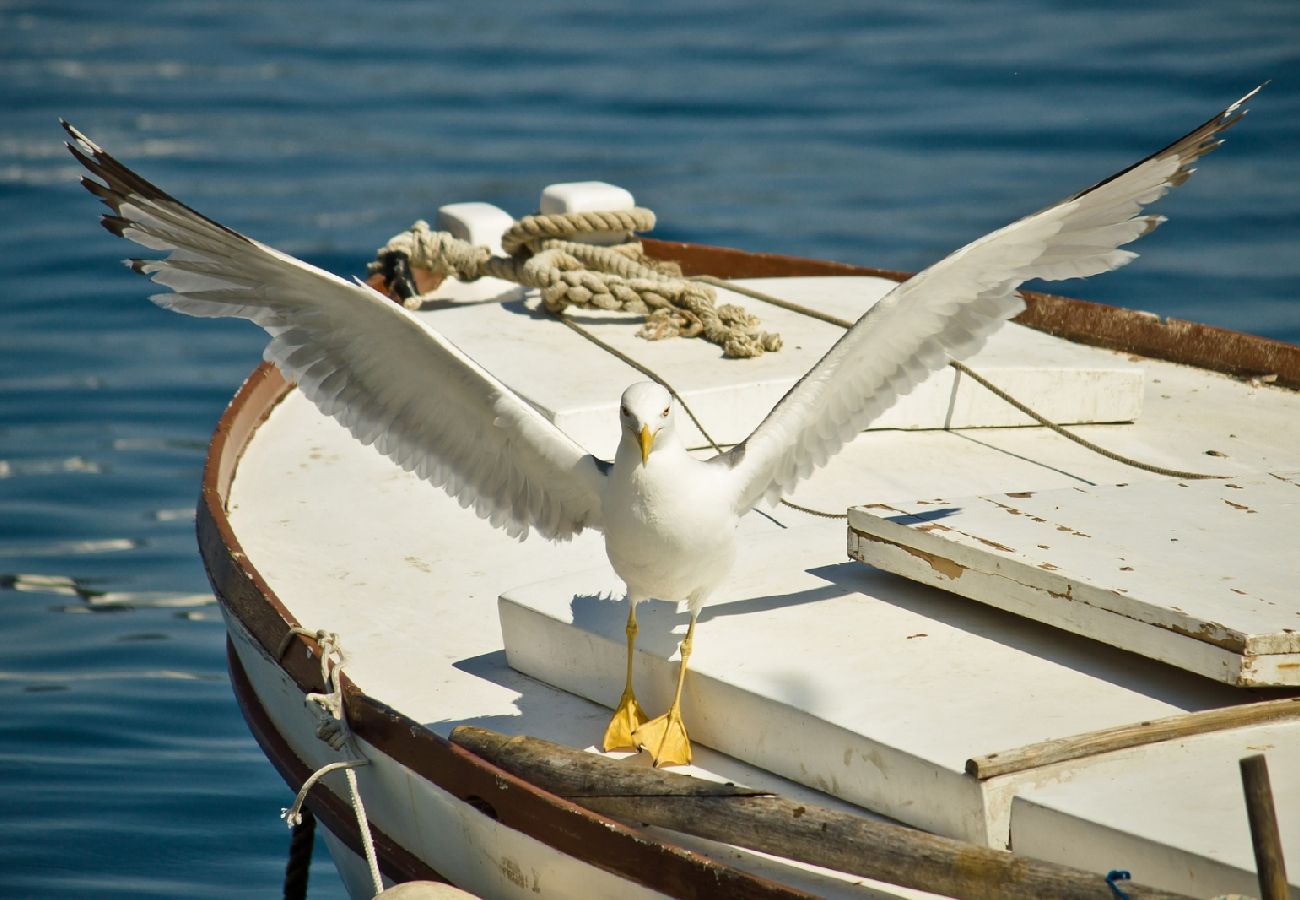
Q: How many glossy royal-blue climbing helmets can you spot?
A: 0